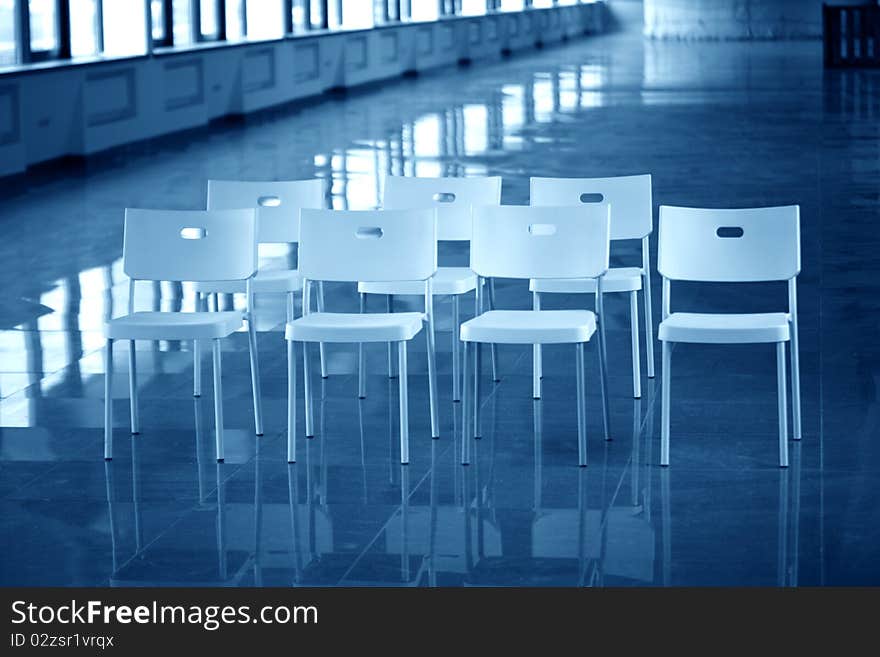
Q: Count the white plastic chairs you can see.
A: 7